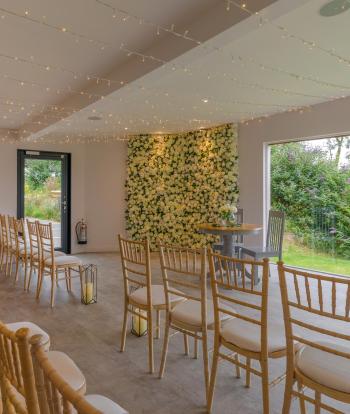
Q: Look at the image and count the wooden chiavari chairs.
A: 12